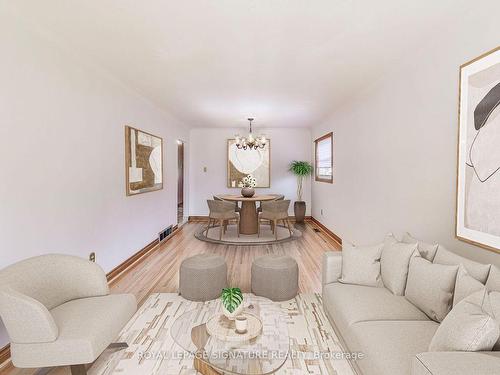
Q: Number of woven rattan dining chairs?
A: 4